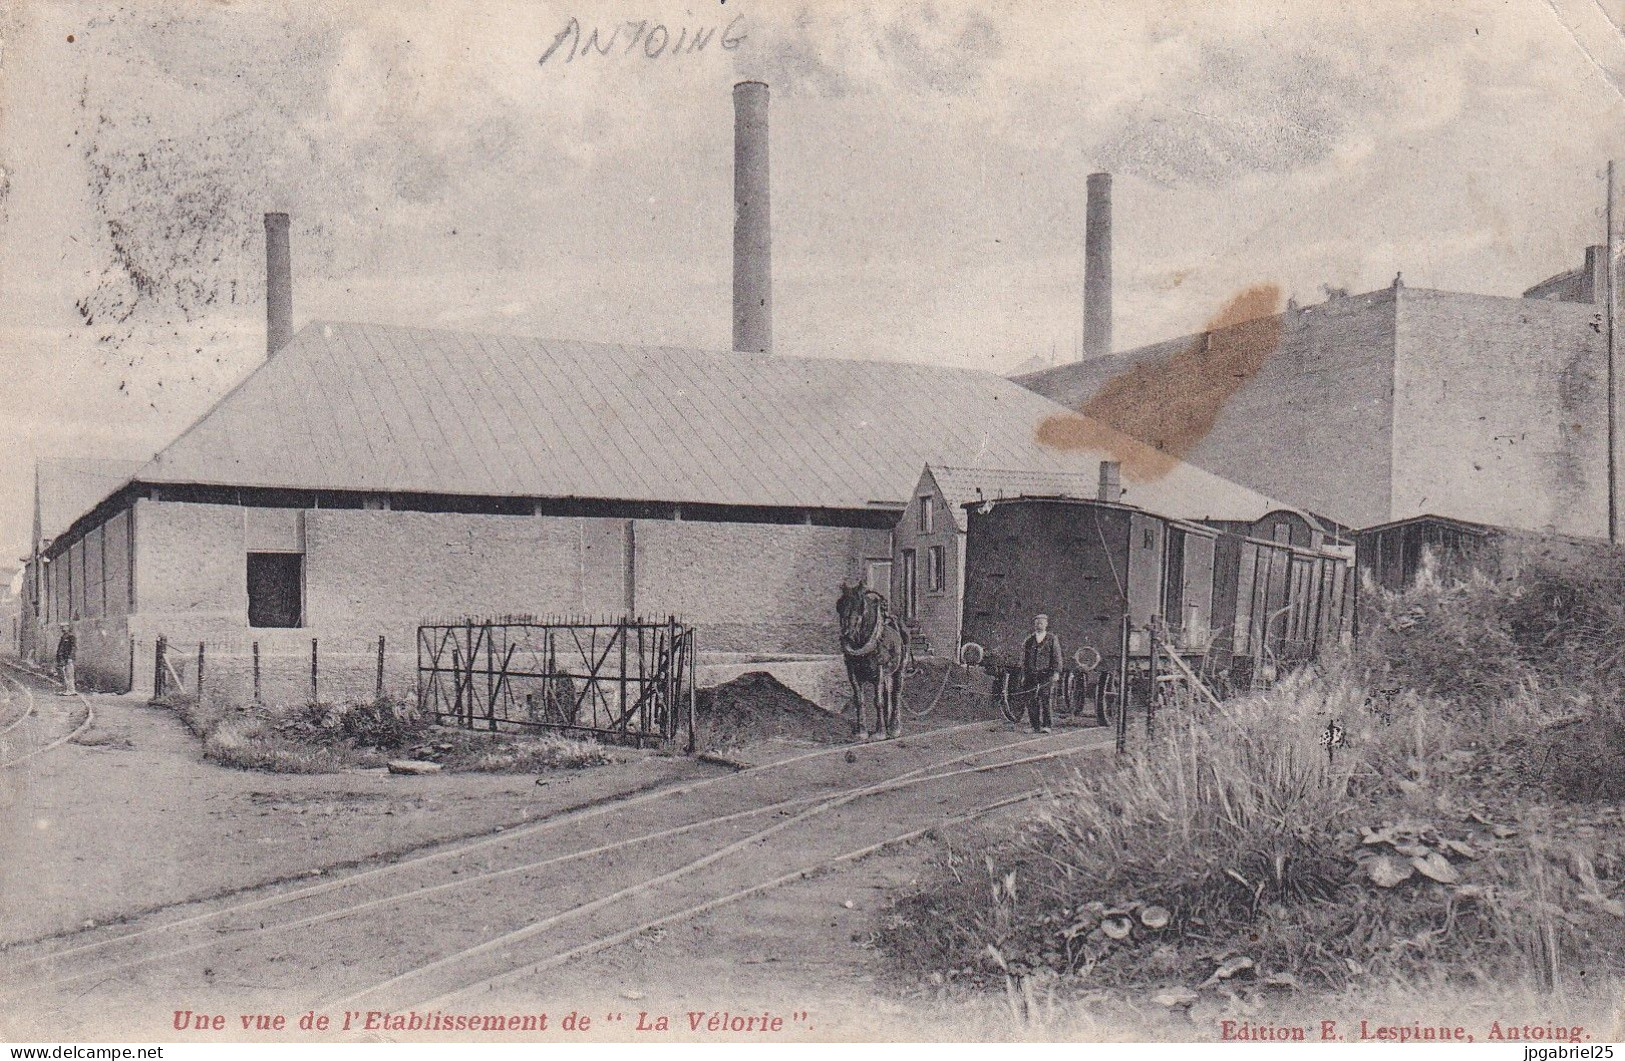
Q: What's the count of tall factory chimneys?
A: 3